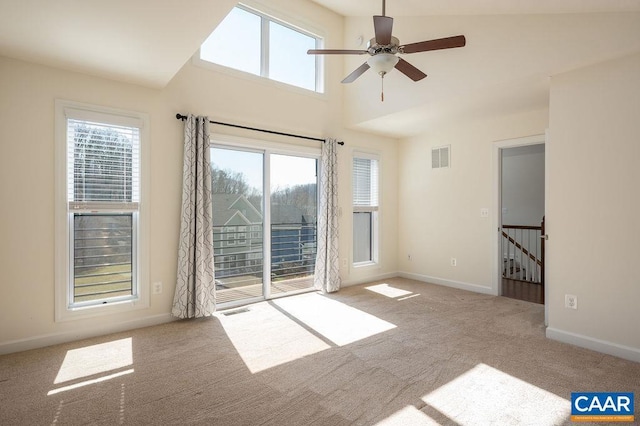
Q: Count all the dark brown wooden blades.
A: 5